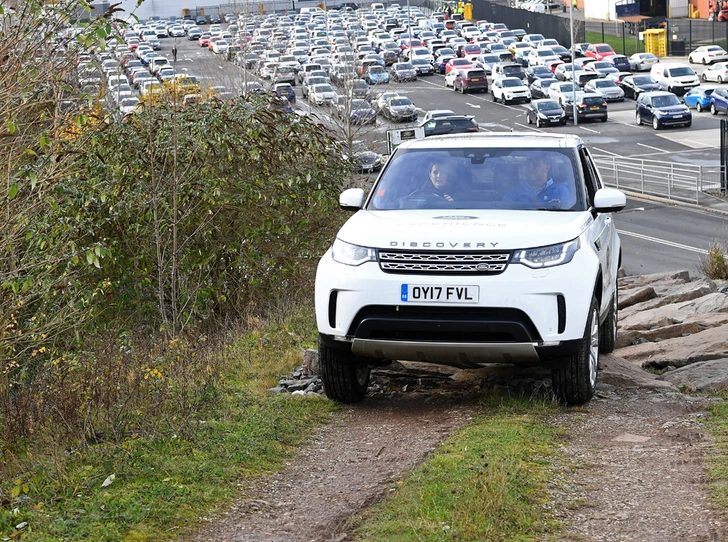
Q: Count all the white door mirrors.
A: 2